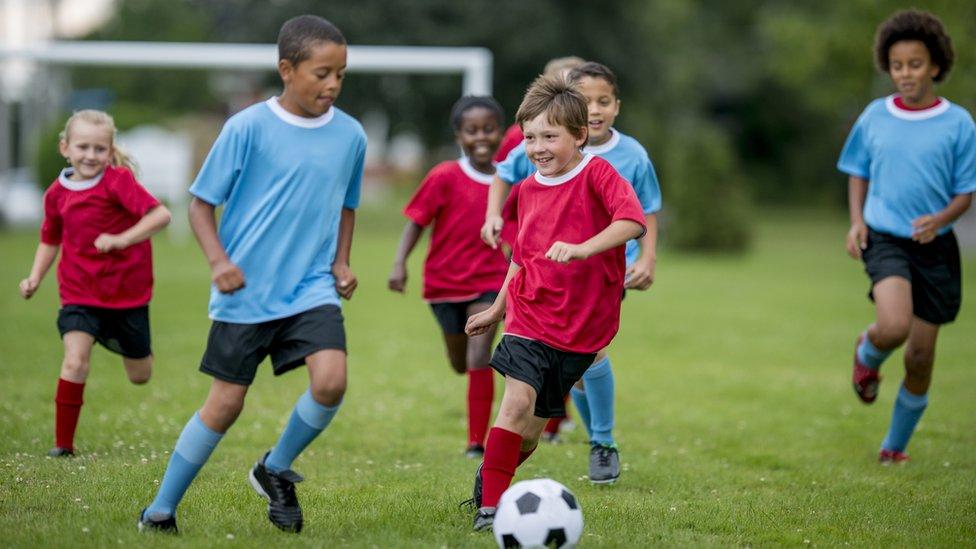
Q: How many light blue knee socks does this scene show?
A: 6